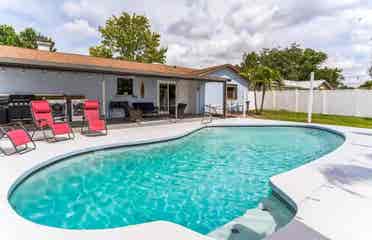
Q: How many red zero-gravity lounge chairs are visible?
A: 3